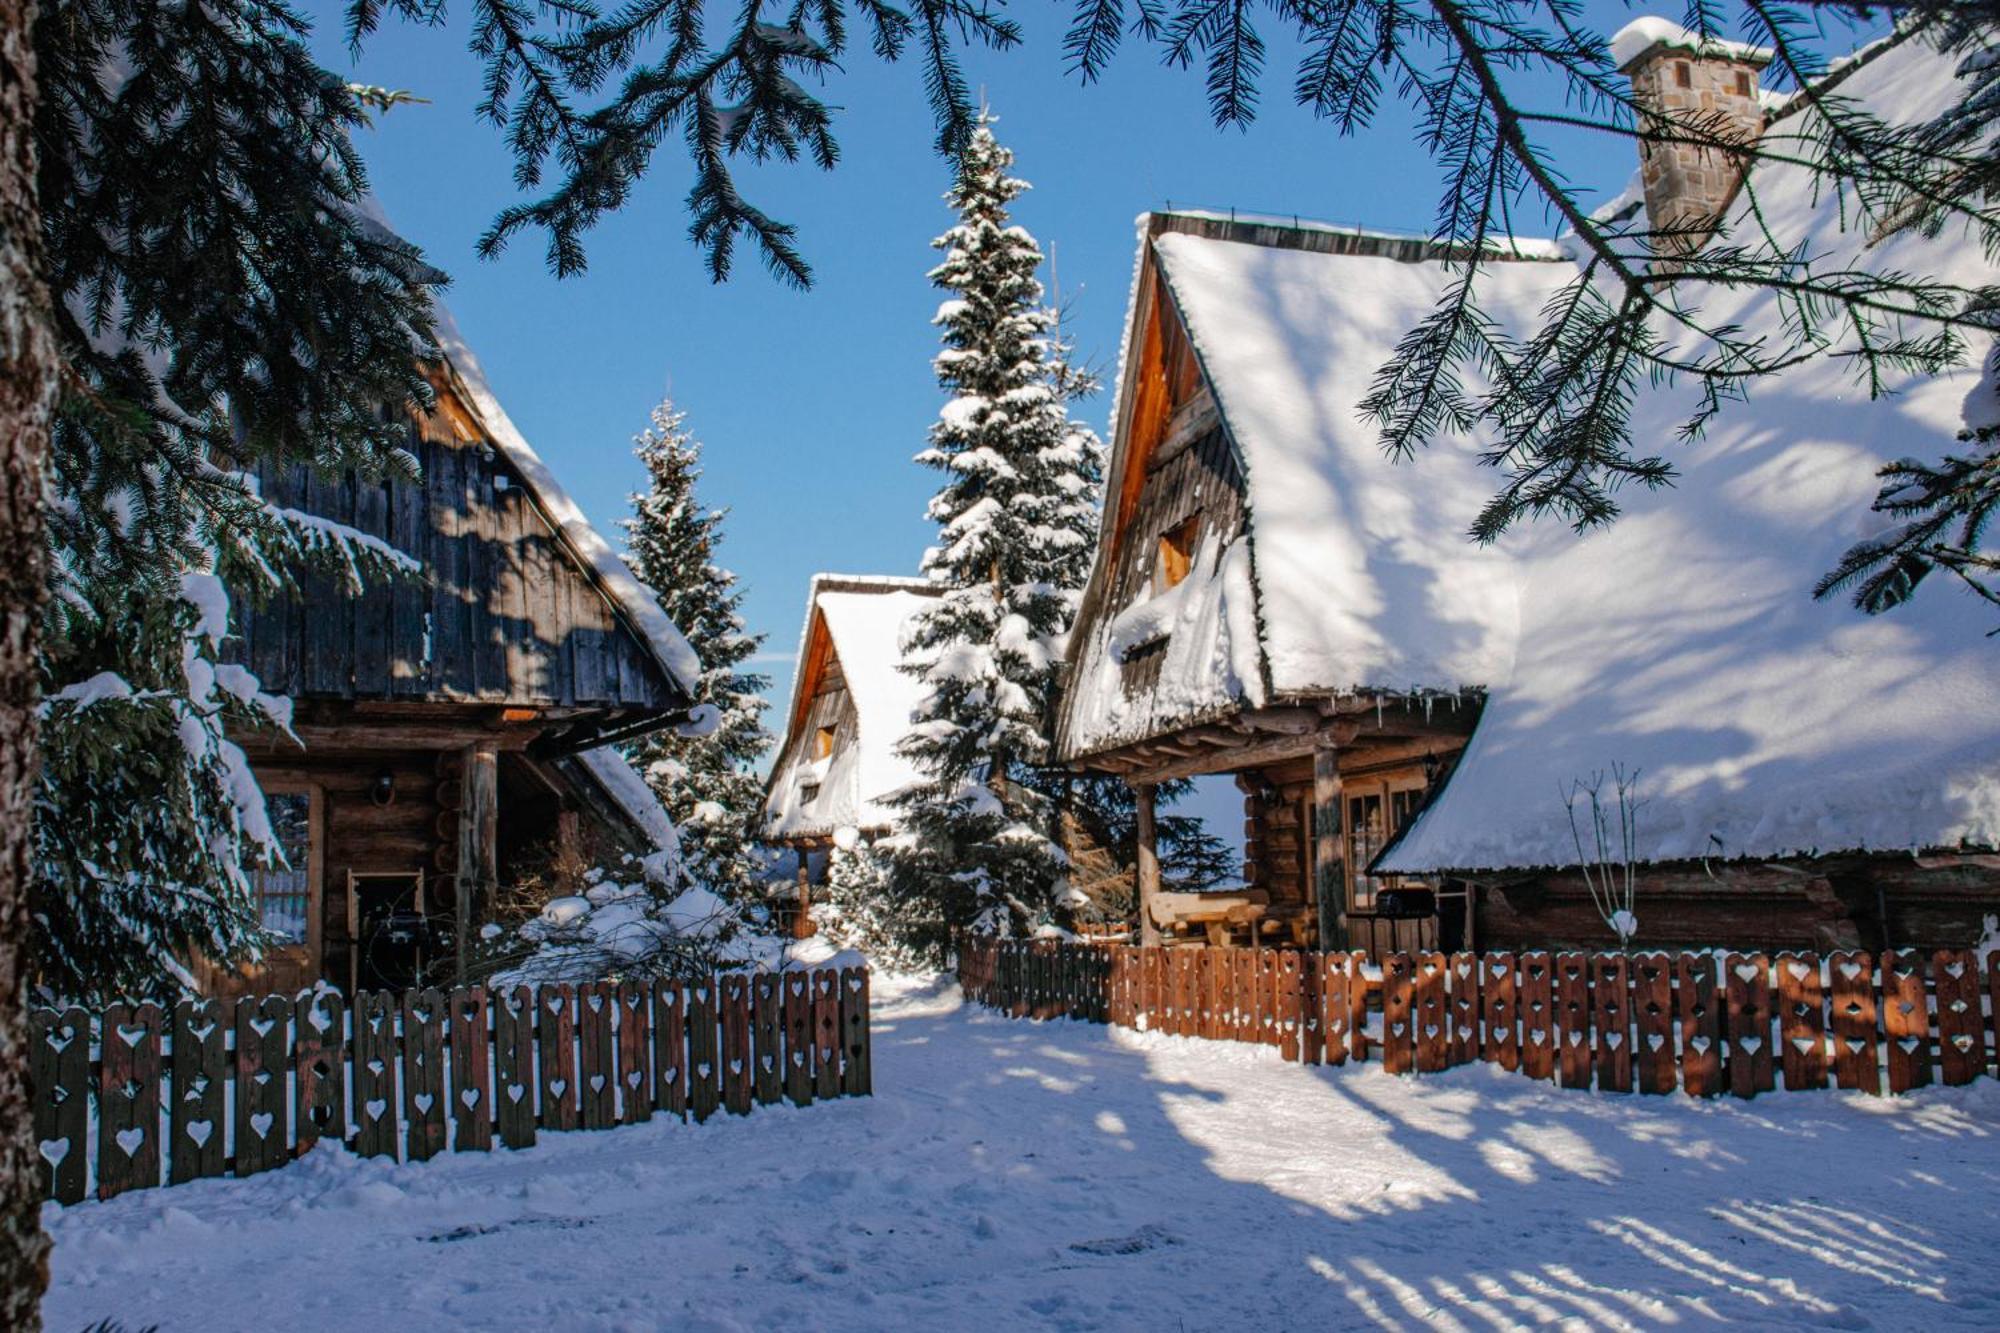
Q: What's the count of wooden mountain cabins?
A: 3